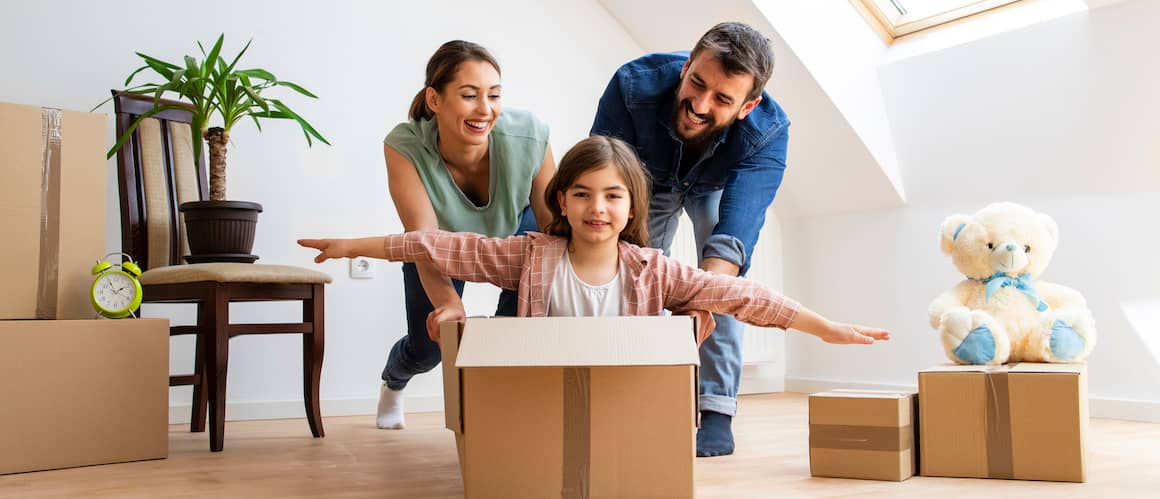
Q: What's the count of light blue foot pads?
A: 2